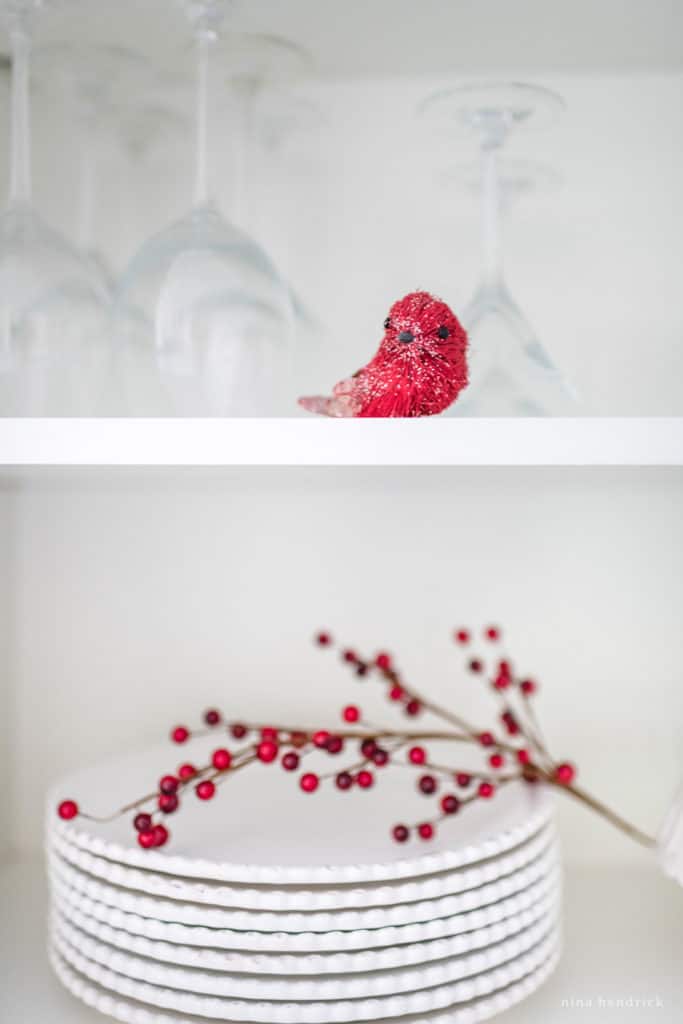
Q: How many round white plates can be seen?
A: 8